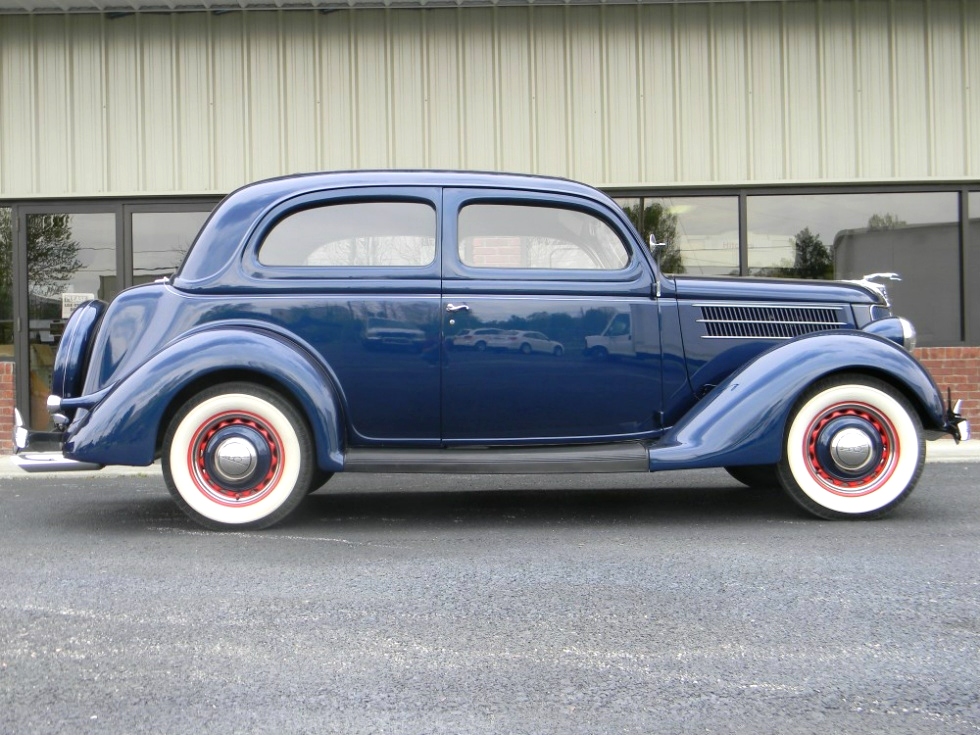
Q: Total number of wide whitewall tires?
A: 2